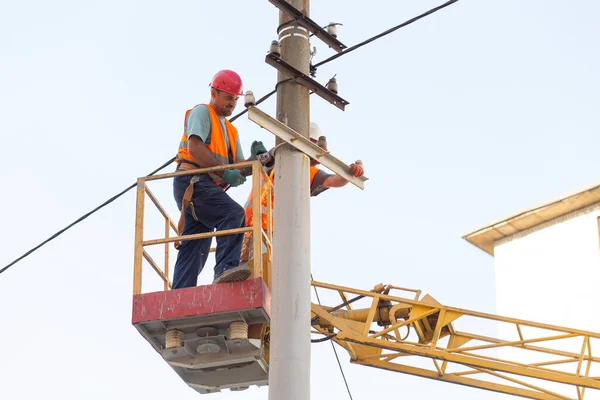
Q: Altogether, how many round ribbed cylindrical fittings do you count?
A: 2